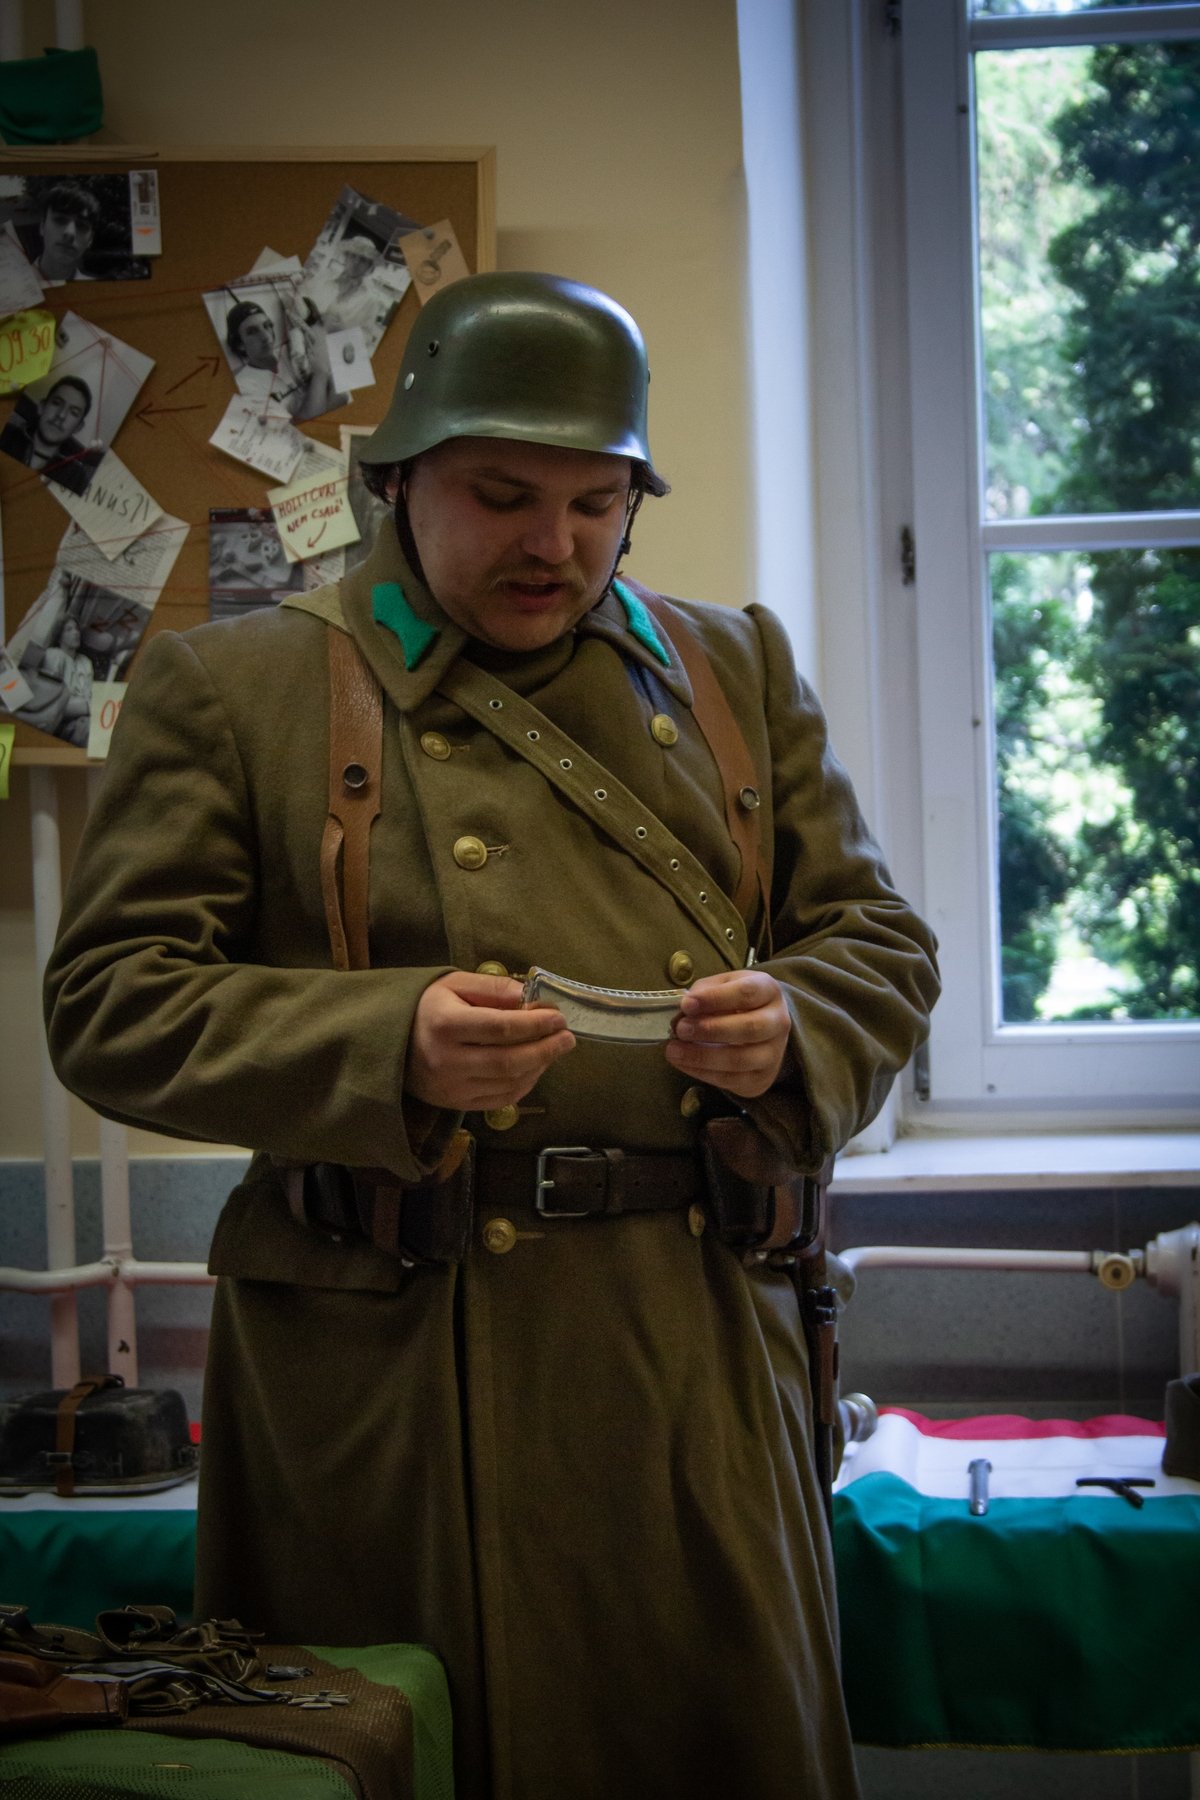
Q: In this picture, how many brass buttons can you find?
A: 9